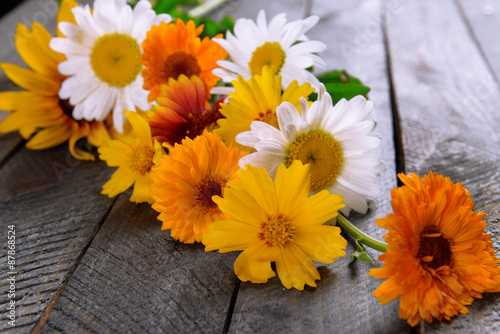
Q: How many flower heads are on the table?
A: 11